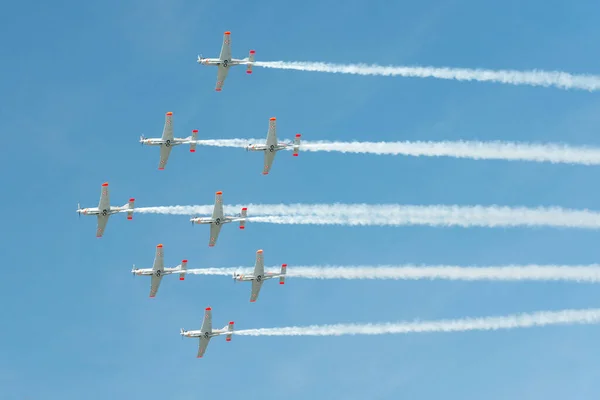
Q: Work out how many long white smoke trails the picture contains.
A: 5